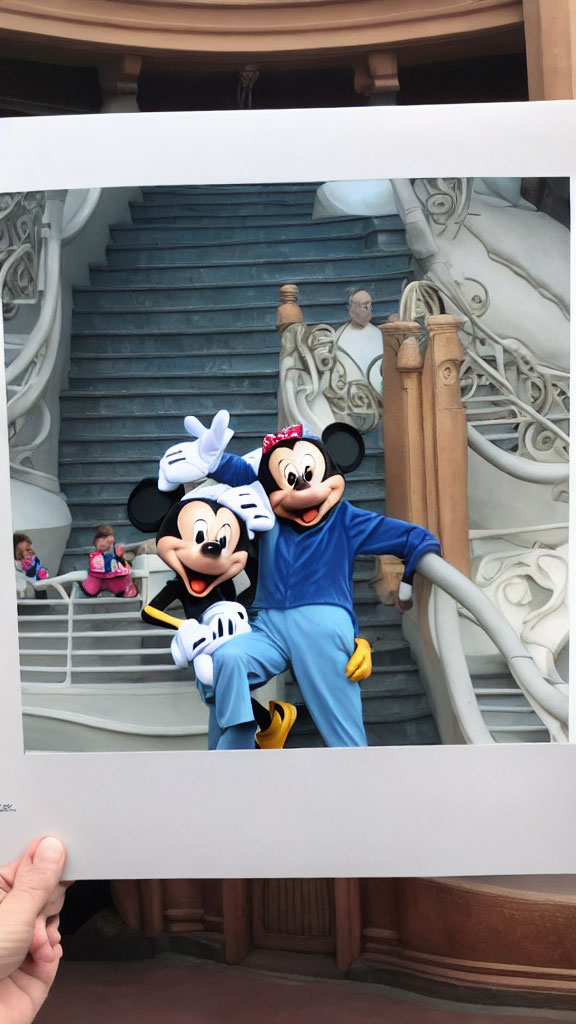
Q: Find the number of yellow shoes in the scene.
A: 1